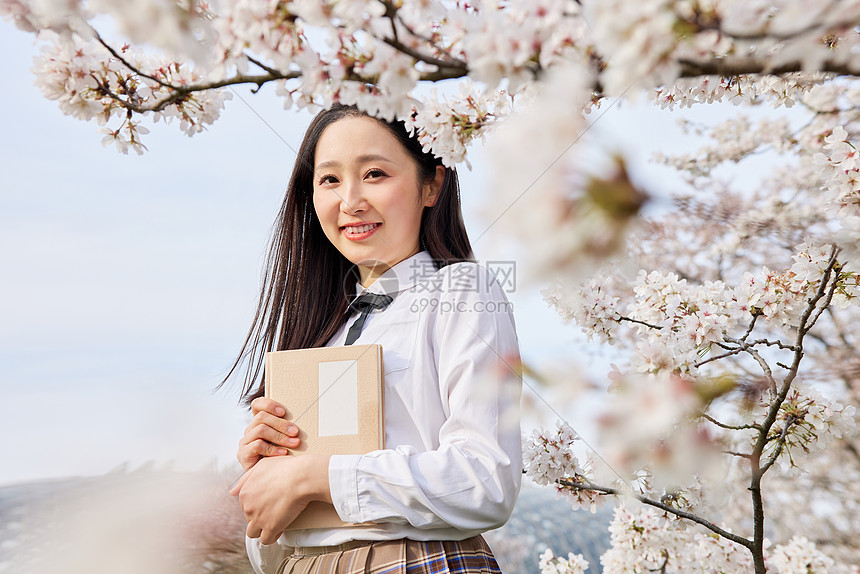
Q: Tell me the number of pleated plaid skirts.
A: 1